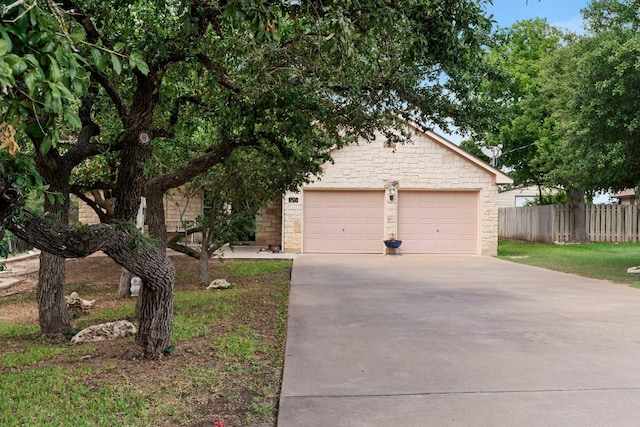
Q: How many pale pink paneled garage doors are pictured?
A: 2